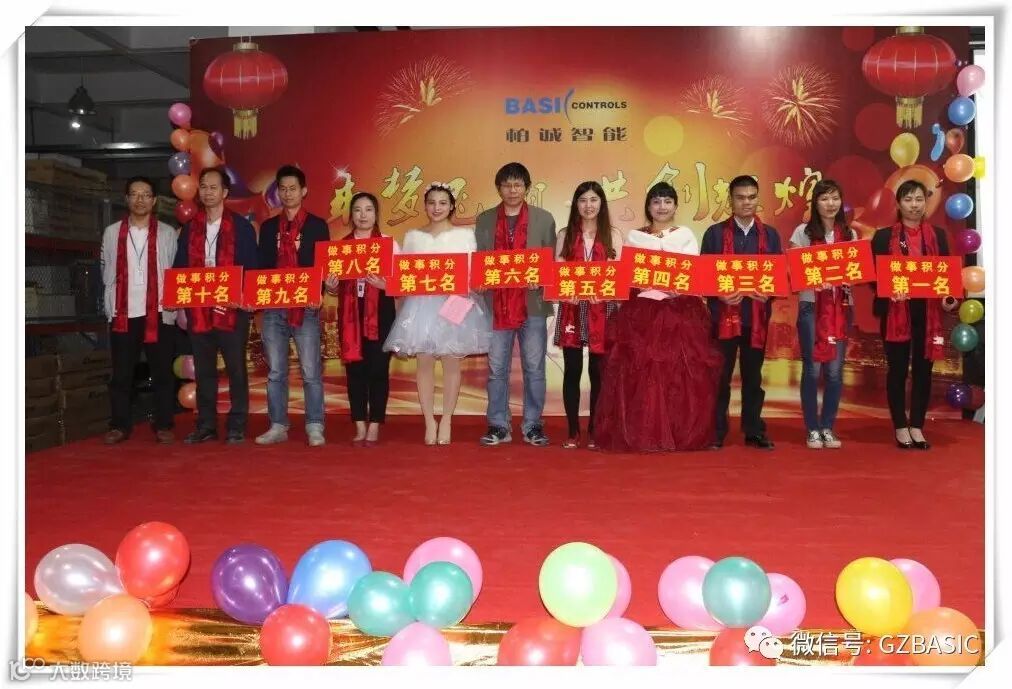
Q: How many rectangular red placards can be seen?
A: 10